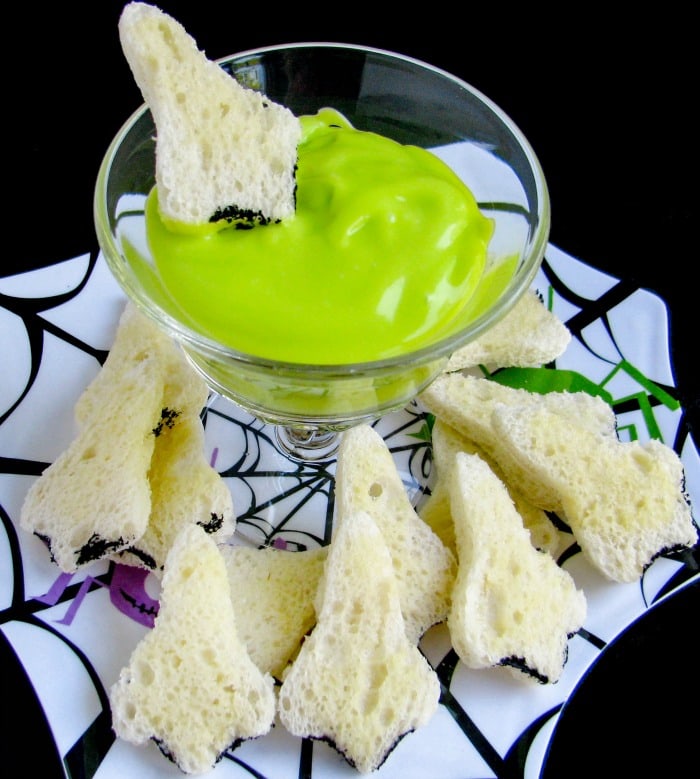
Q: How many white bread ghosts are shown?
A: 13